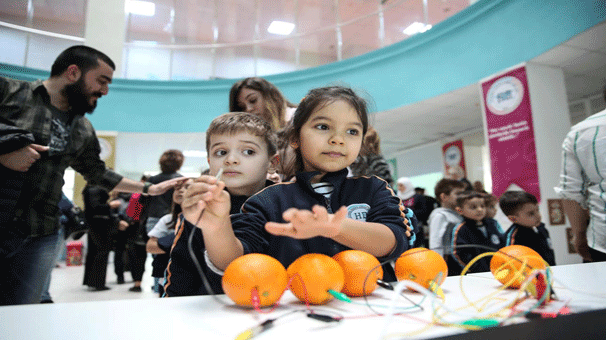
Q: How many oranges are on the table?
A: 5